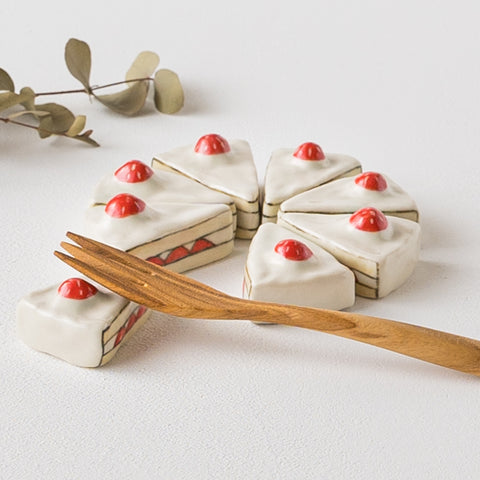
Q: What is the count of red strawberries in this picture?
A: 8